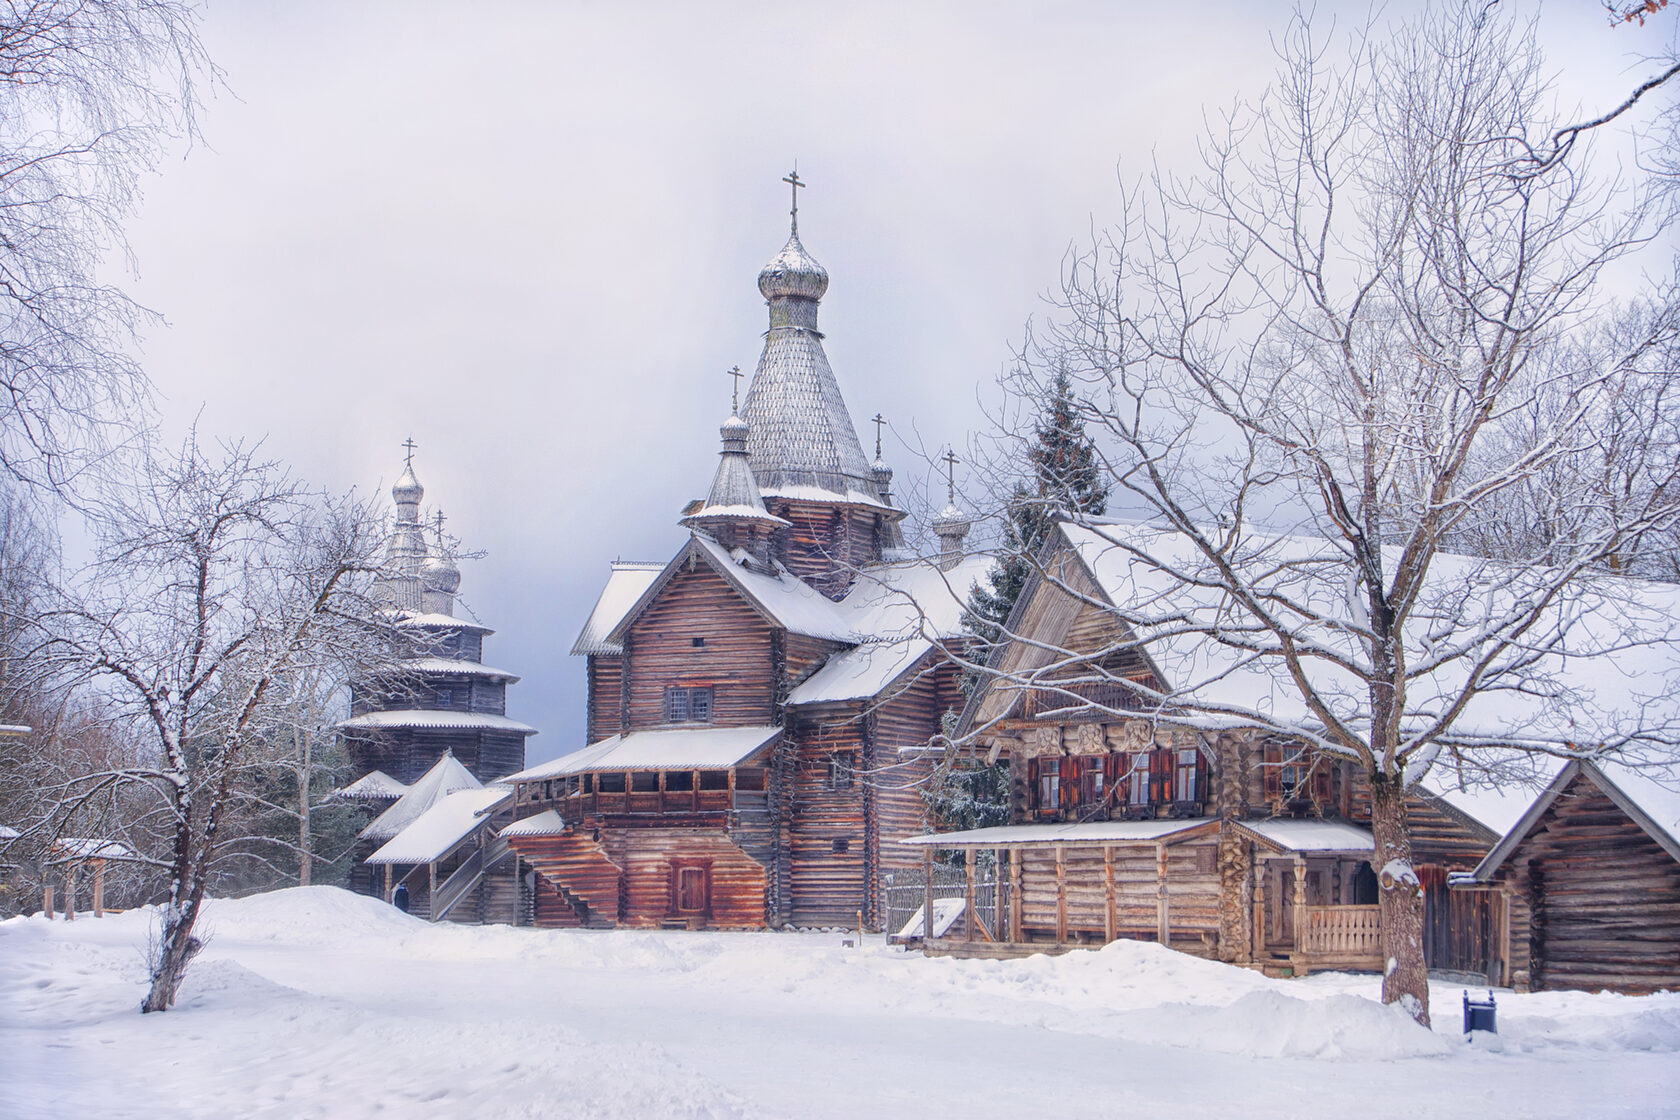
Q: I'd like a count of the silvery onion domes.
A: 6